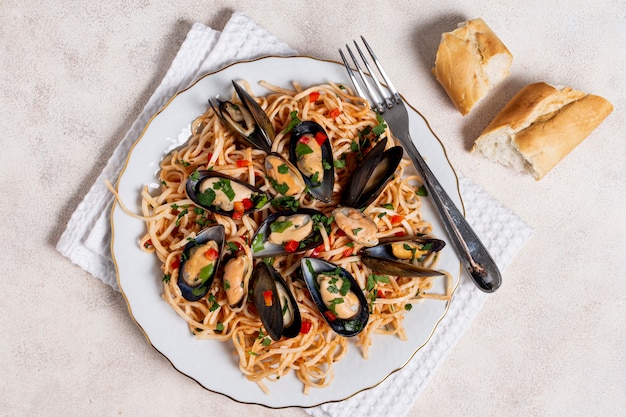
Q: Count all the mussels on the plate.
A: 12